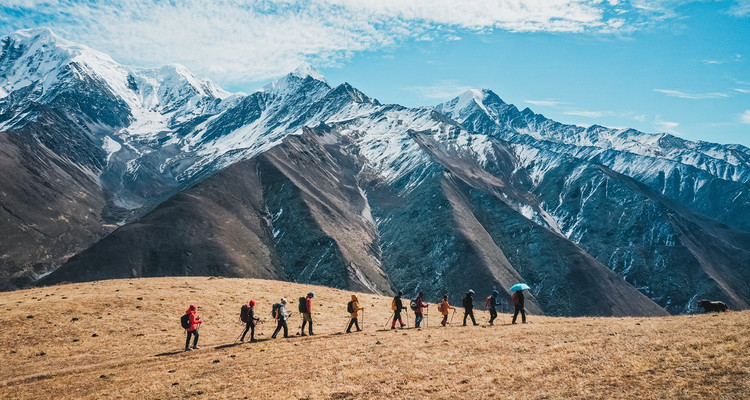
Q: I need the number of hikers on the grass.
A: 11